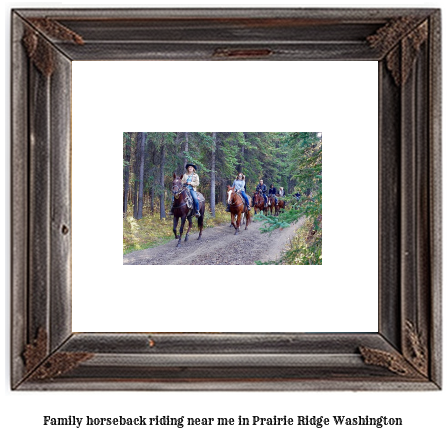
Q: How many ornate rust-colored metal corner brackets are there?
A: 4